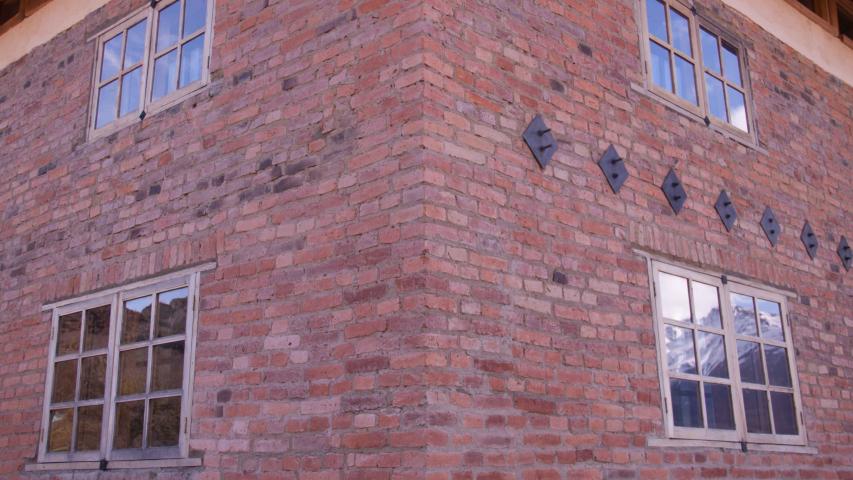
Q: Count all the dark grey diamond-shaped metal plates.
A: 7